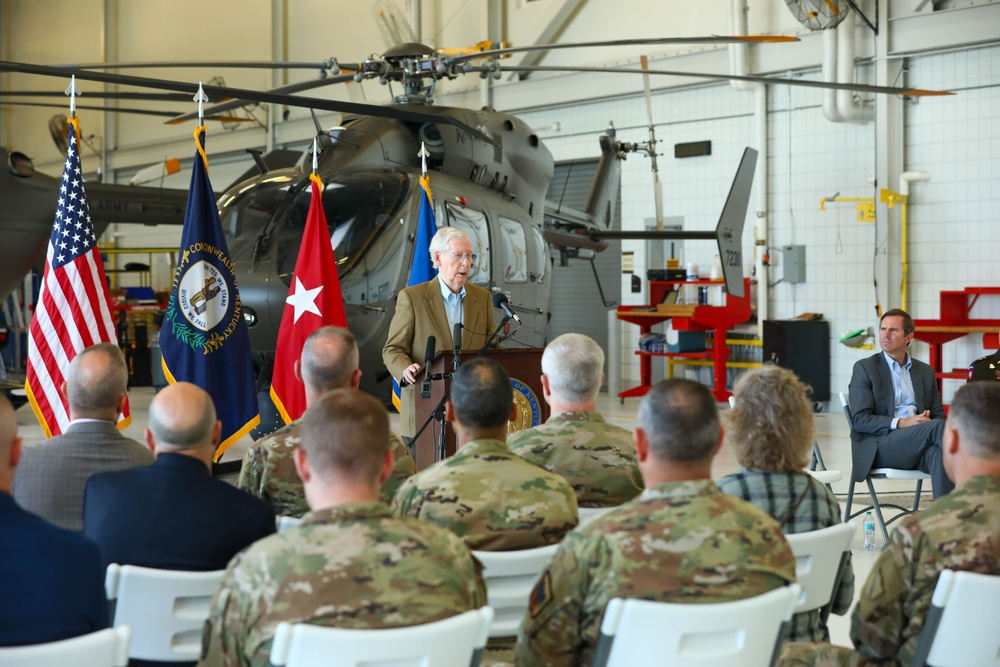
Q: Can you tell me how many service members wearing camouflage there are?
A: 6